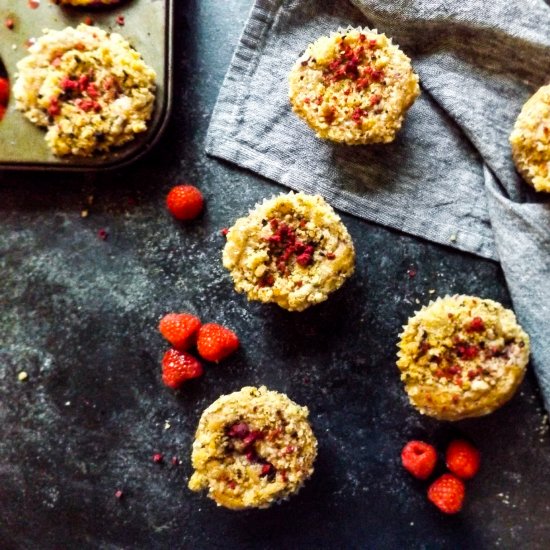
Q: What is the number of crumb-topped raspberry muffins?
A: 6